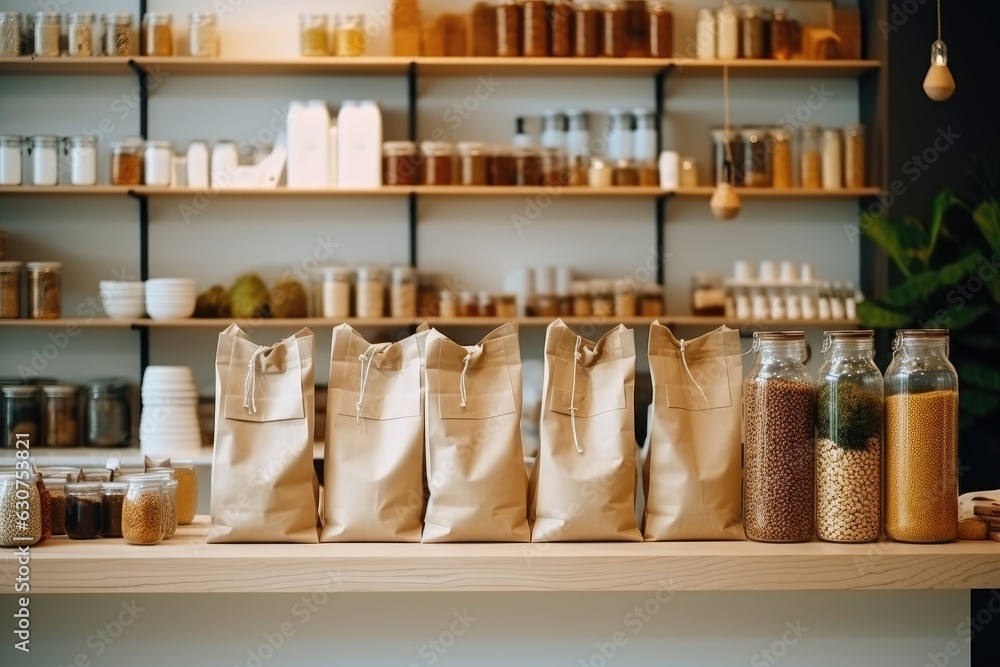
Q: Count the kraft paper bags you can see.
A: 5